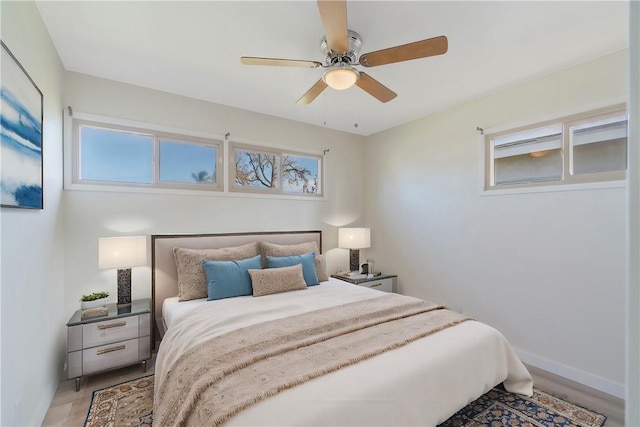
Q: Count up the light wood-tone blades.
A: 5